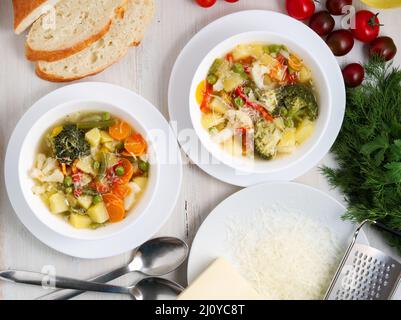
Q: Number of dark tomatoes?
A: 5